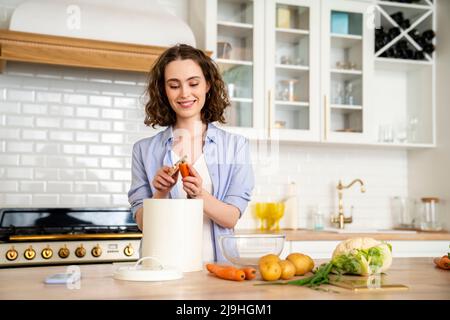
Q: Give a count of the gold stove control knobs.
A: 7